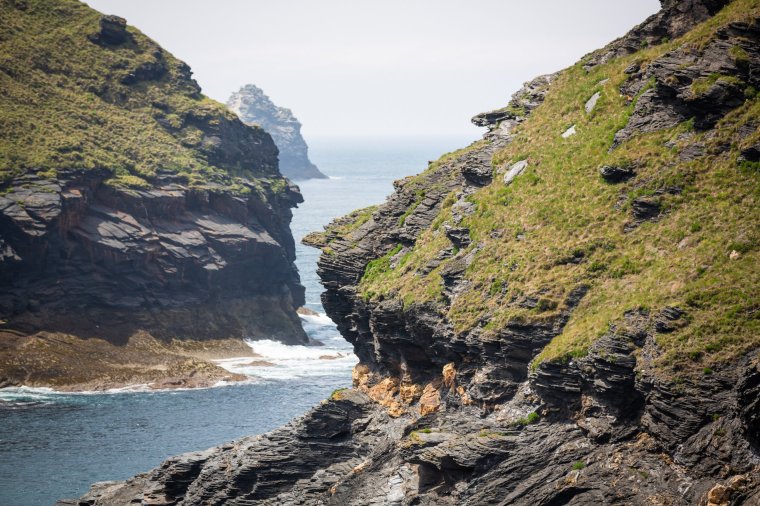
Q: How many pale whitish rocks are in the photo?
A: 3